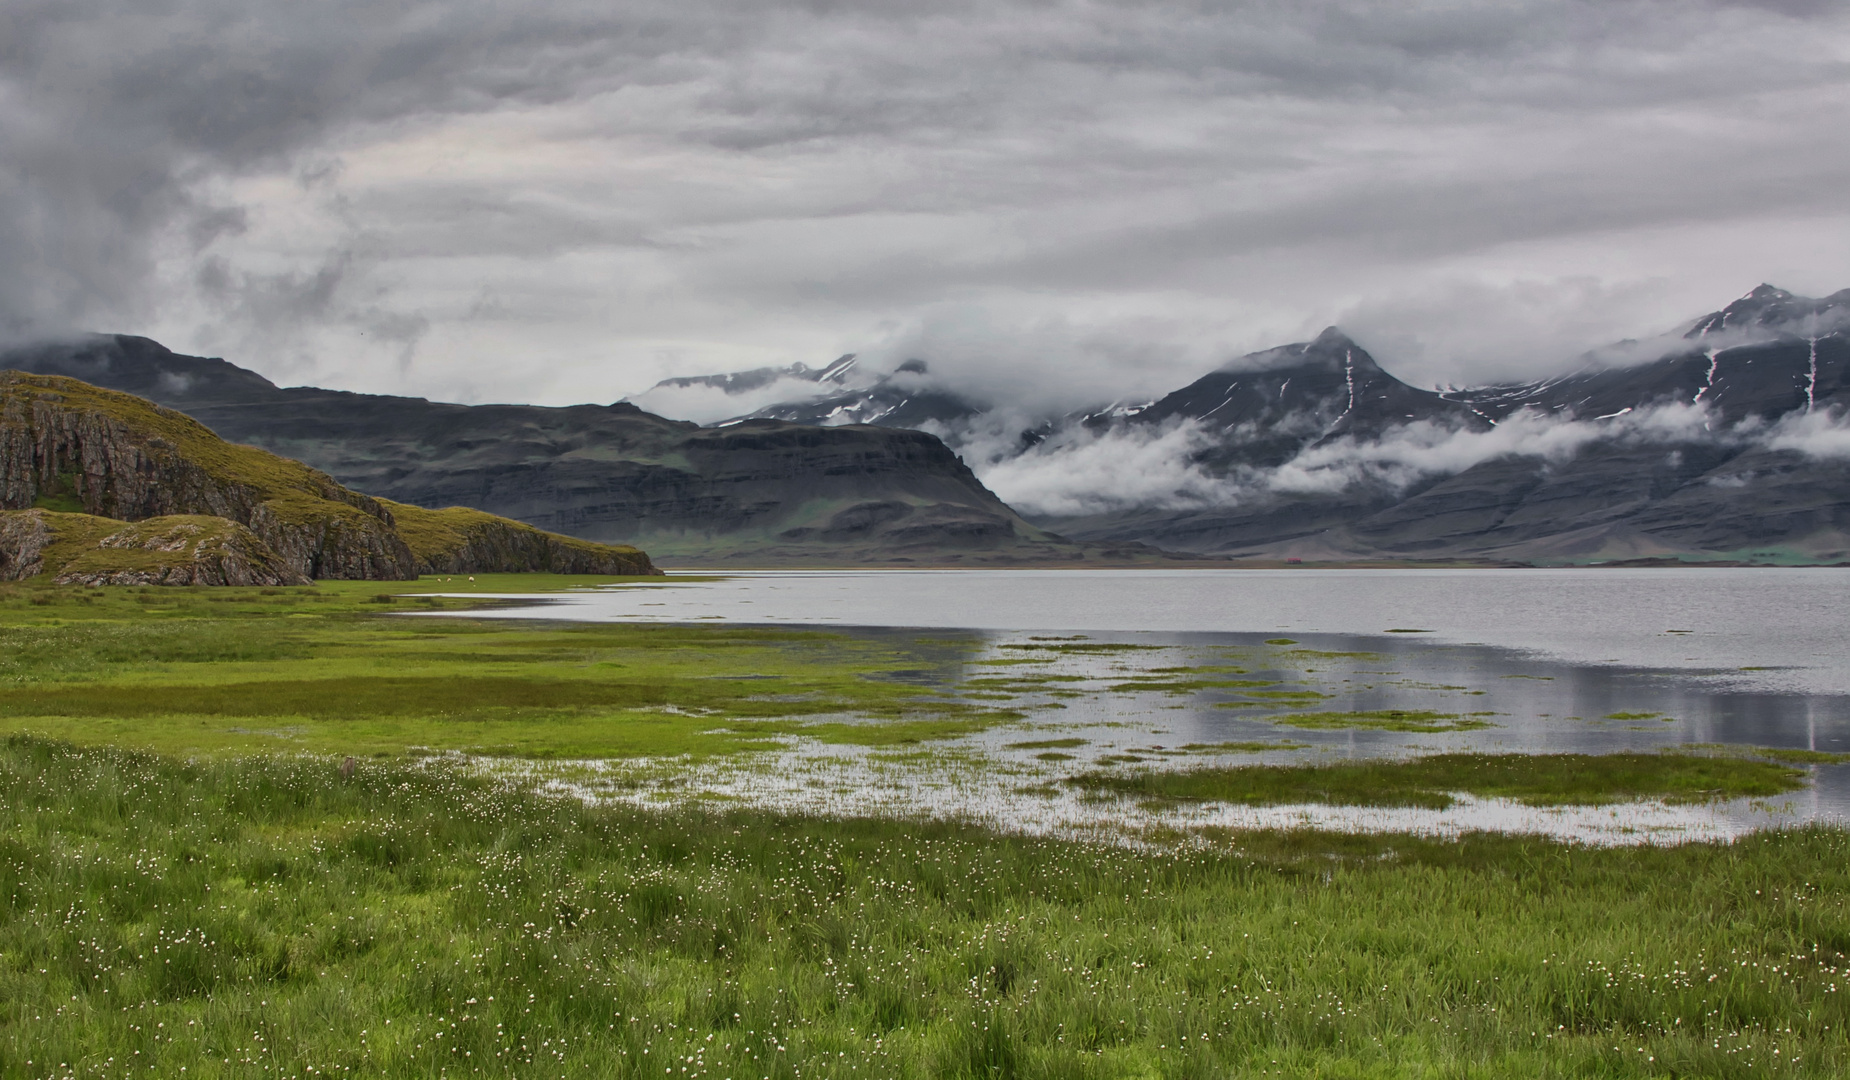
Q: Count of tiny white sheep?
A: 3